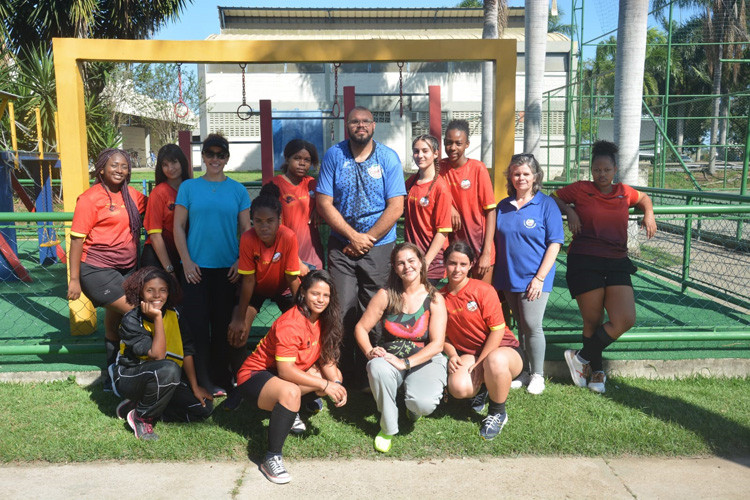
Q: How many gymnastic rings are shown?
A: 4